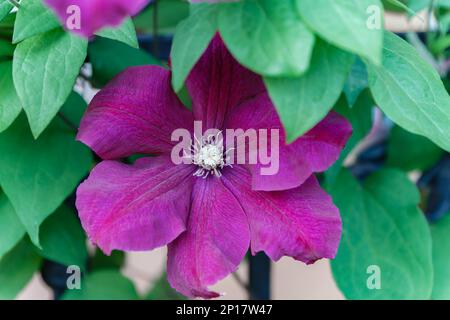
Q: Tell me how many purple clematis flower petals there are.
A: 6